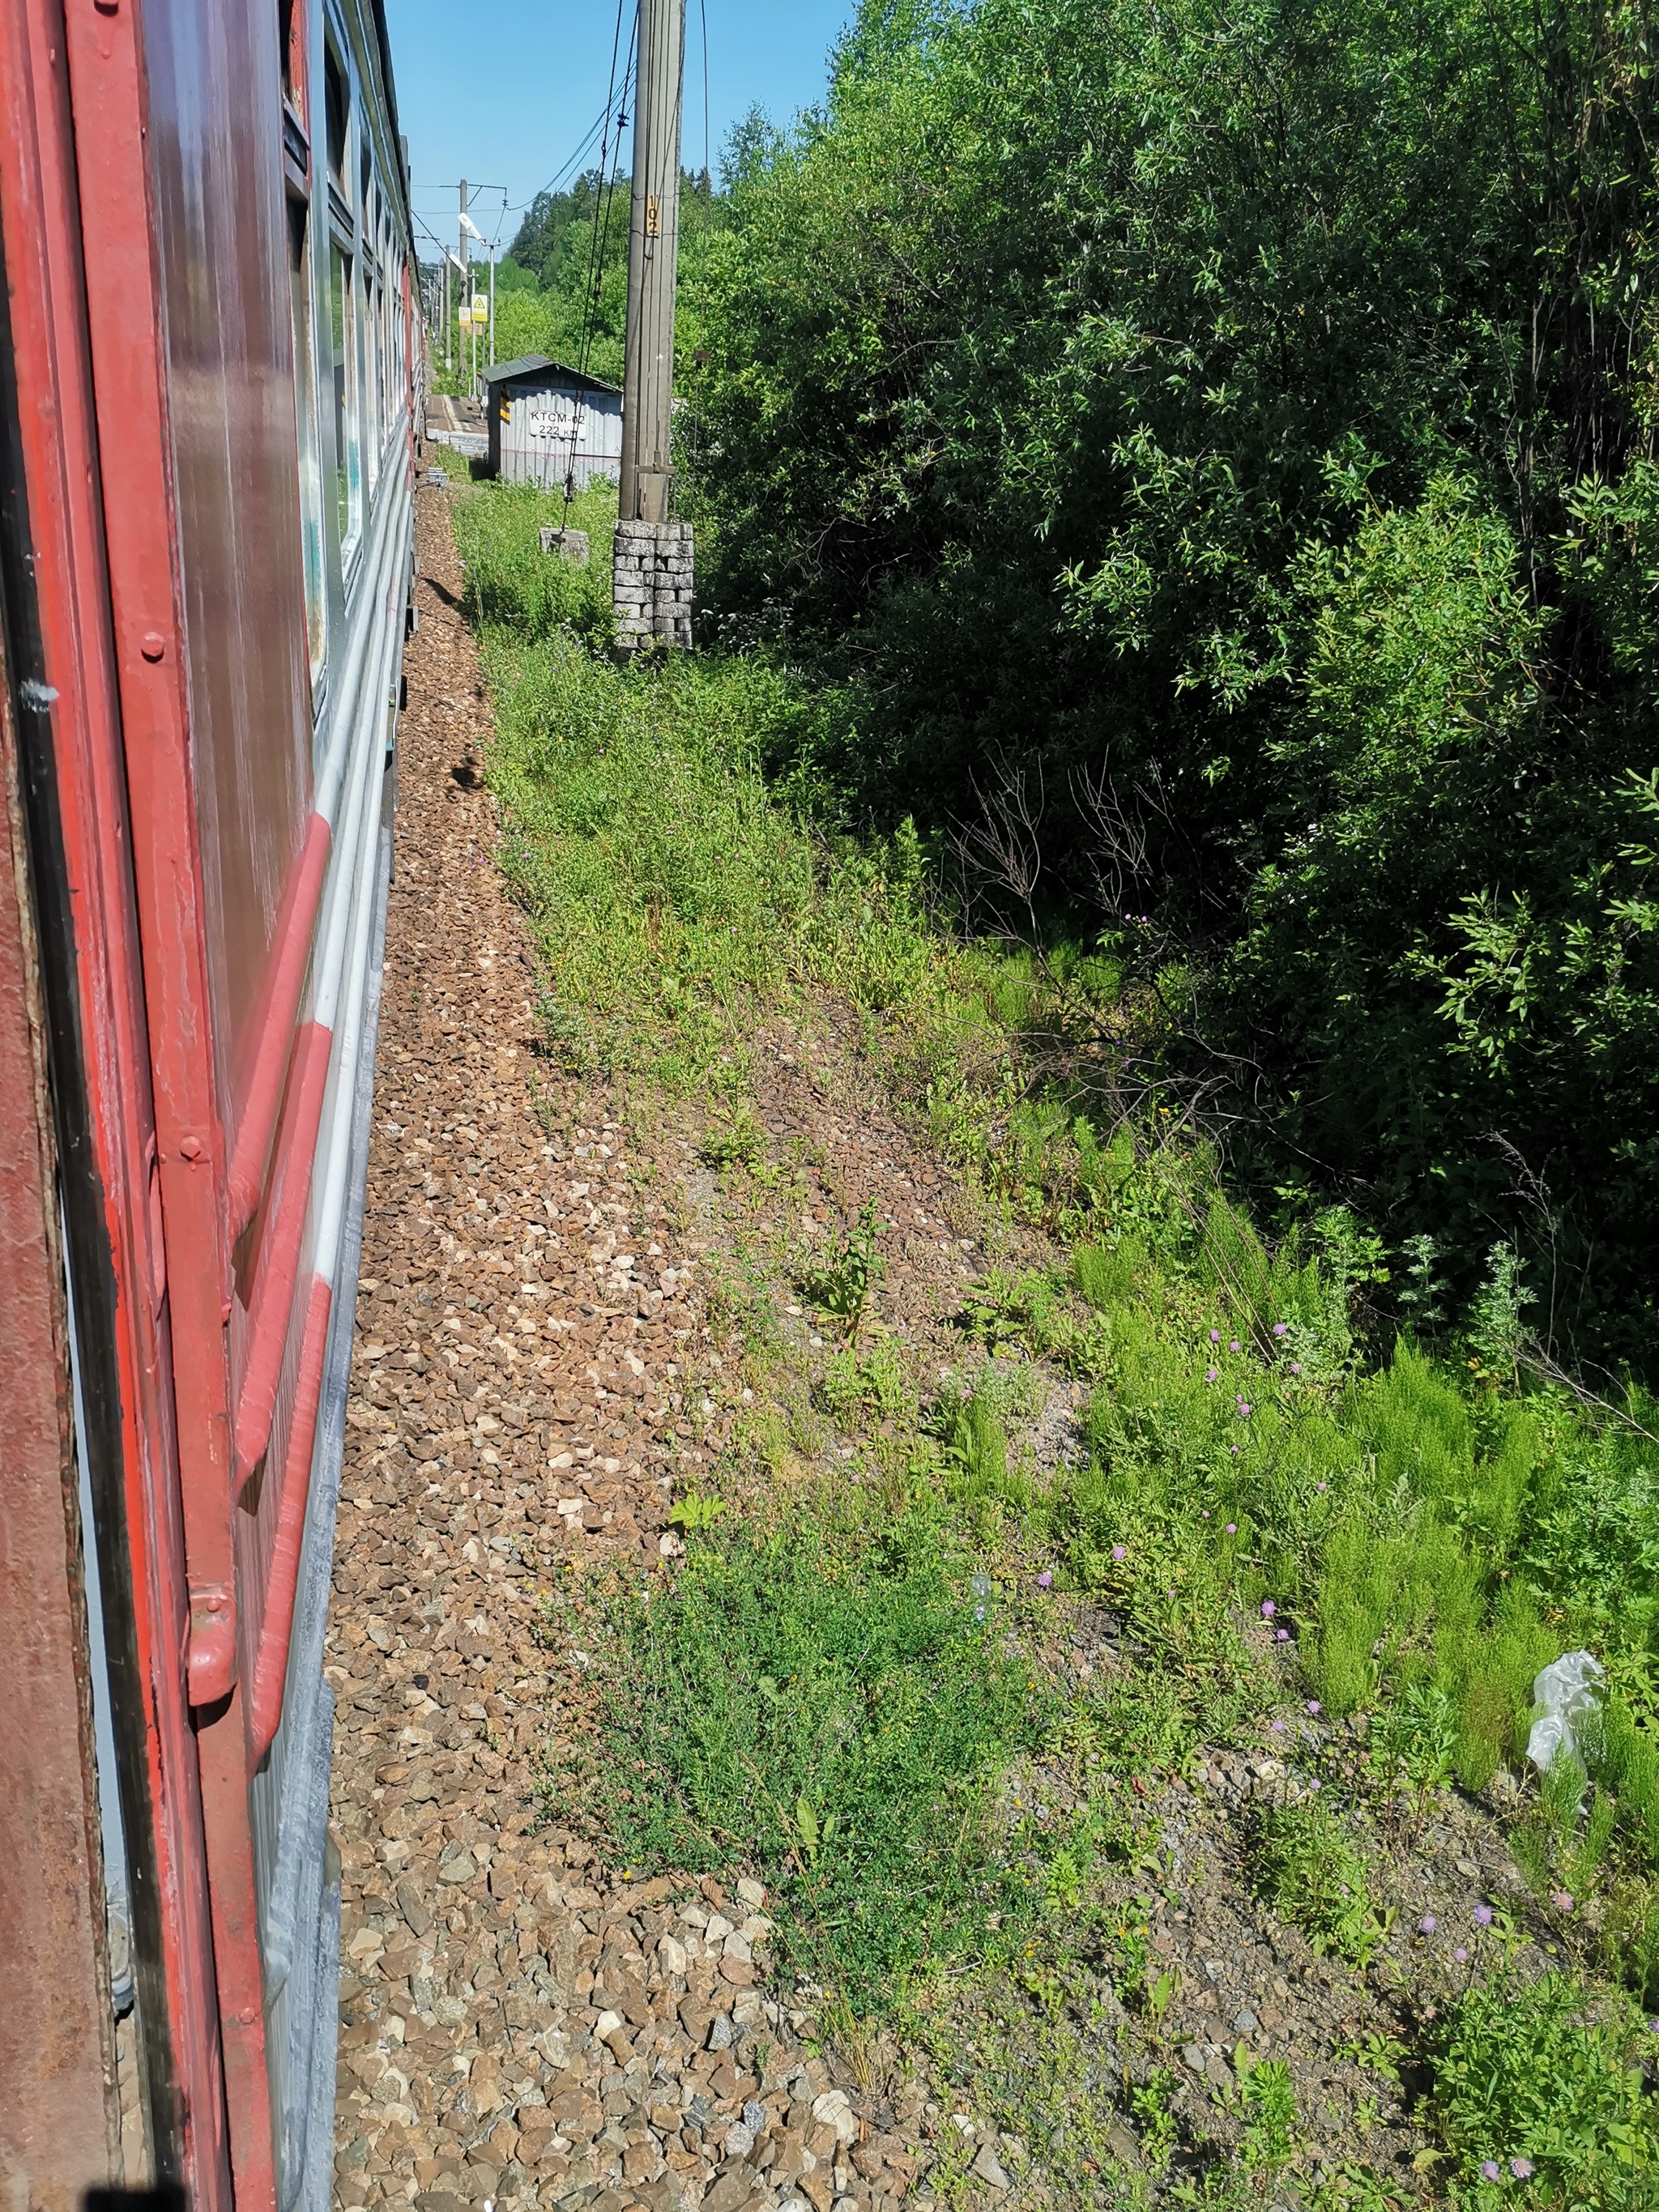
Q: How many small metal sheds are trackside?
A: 1